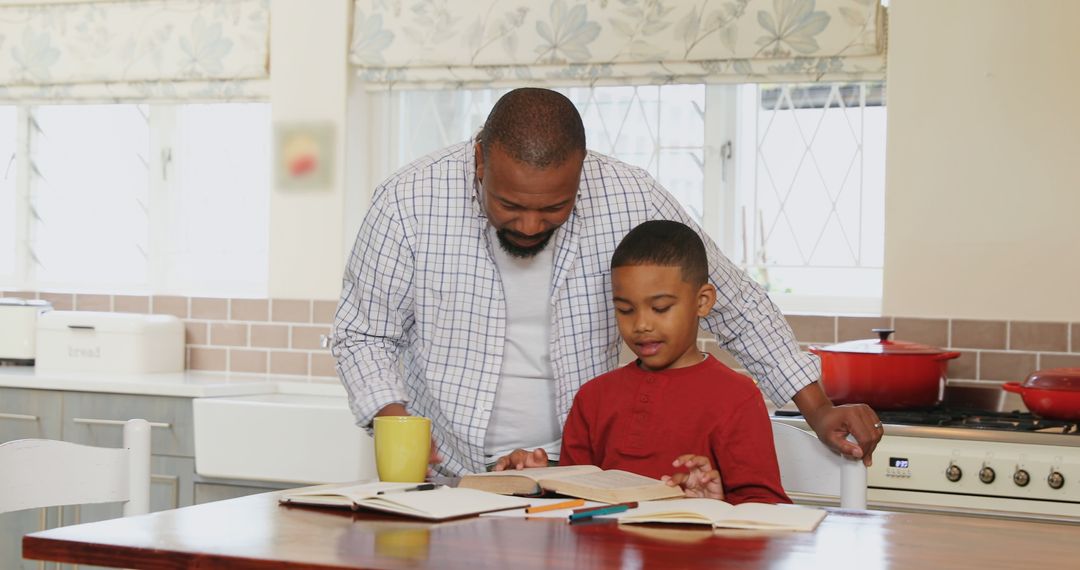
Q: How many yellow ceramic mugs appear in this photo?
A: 1